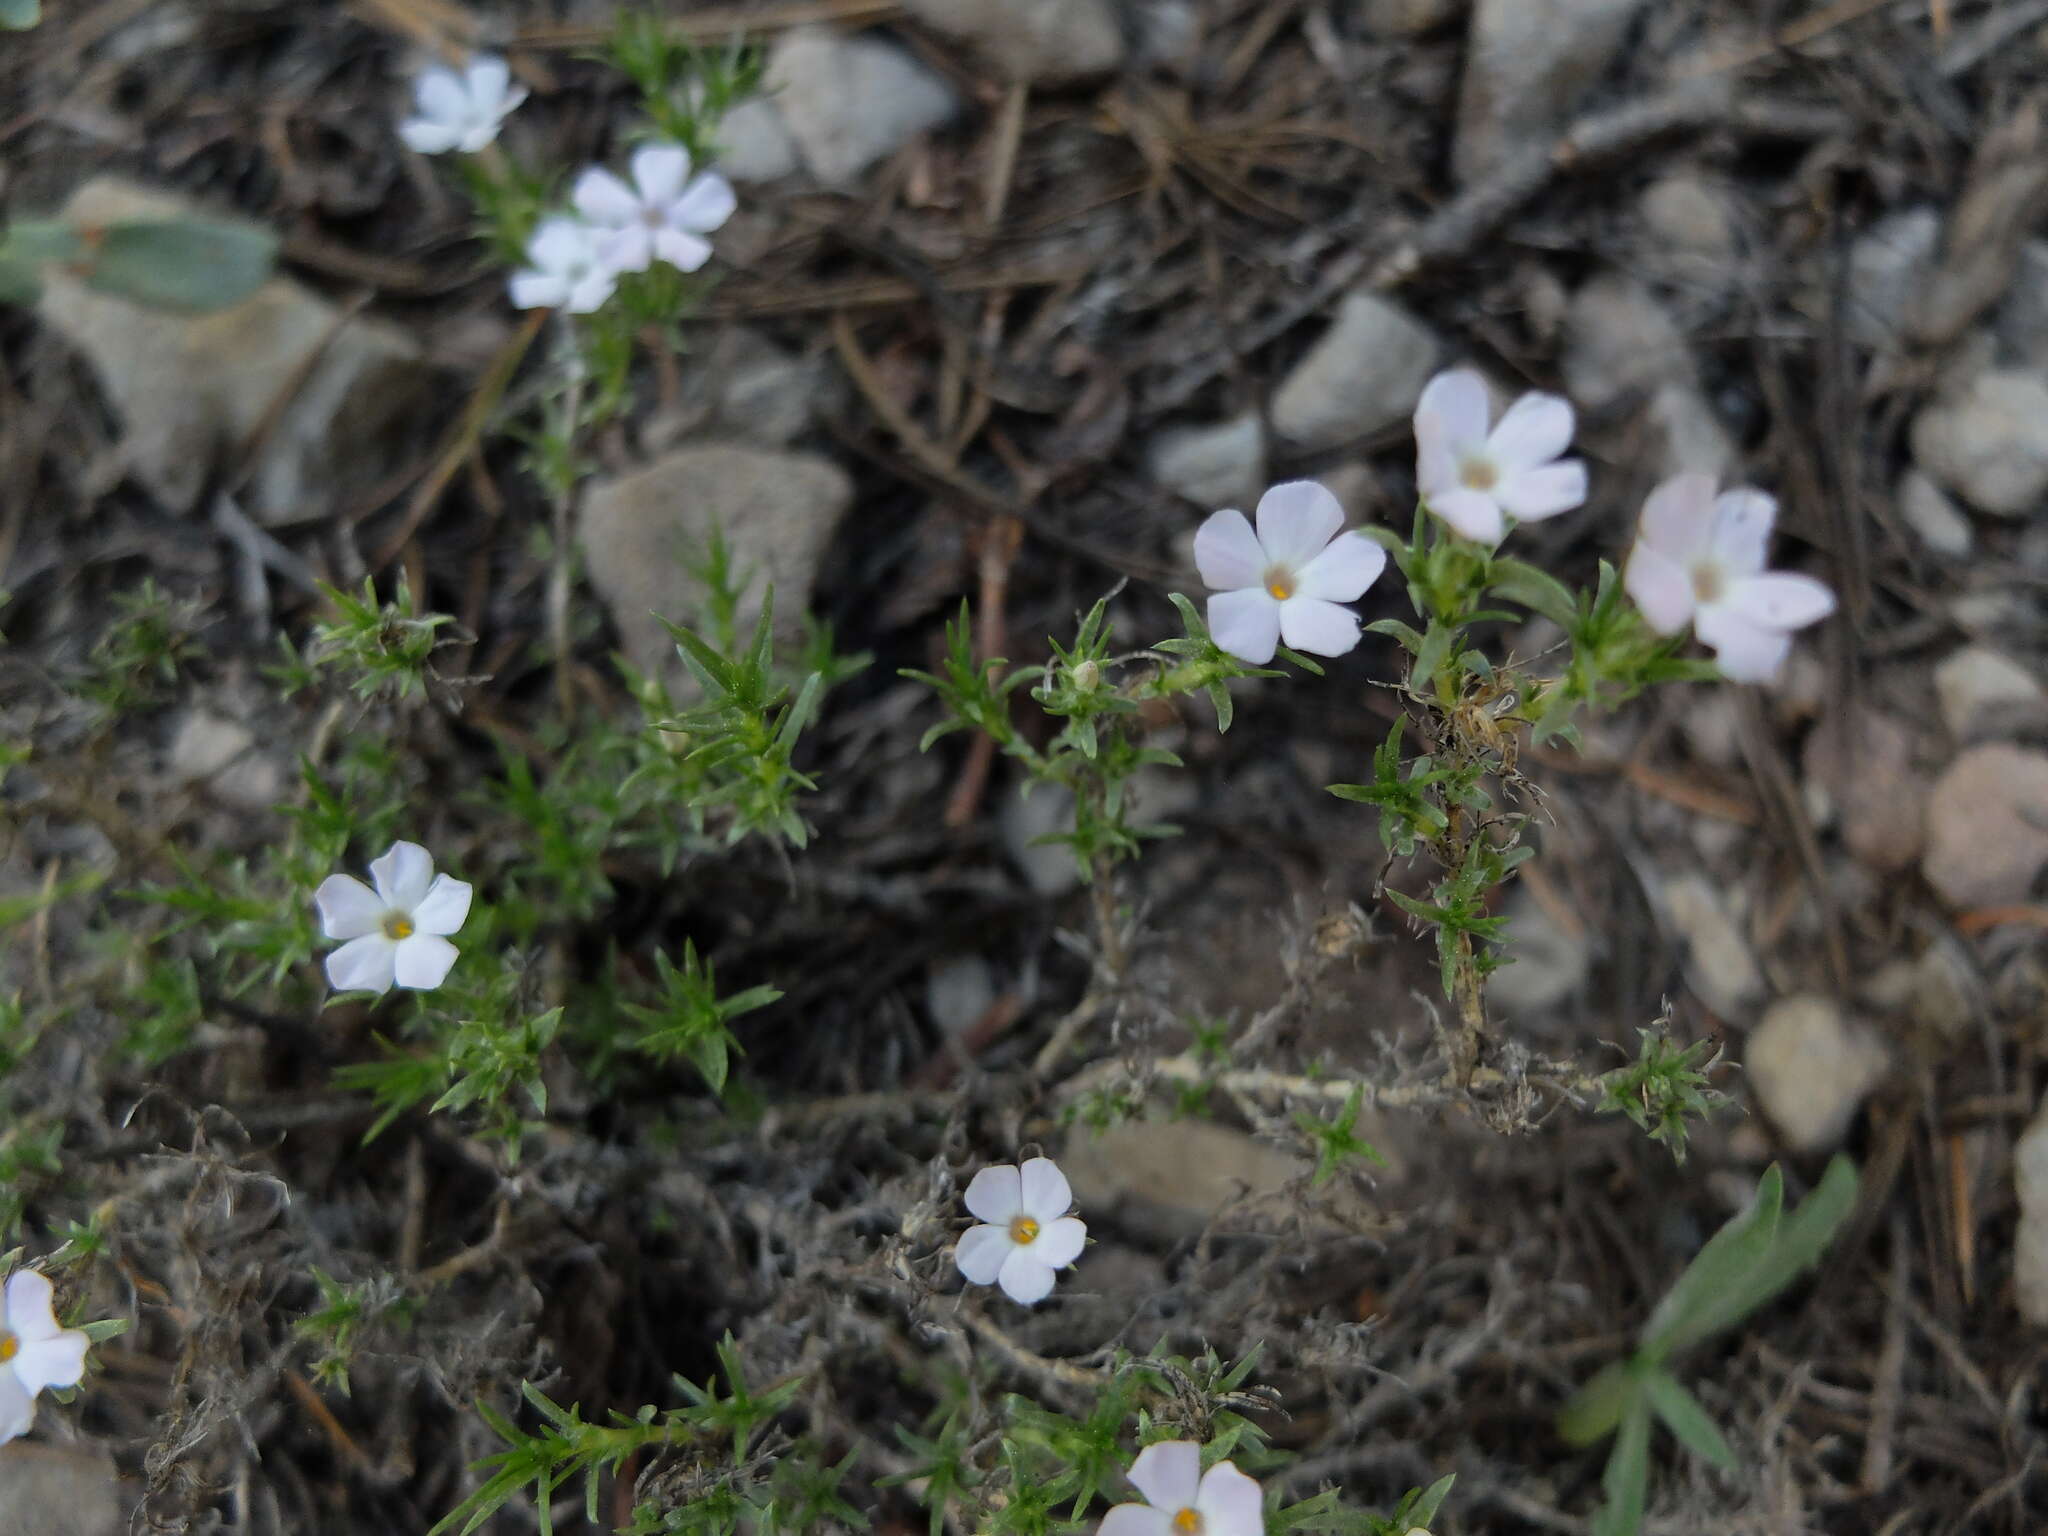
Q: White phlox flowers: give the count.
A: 10